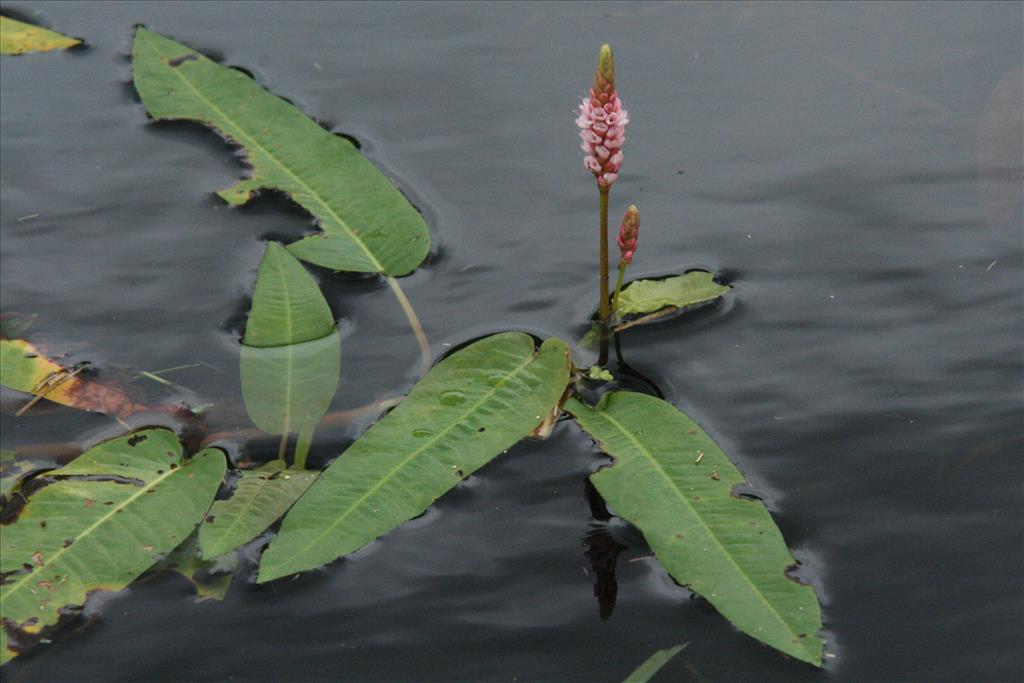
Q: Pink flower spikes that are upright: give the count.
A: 2